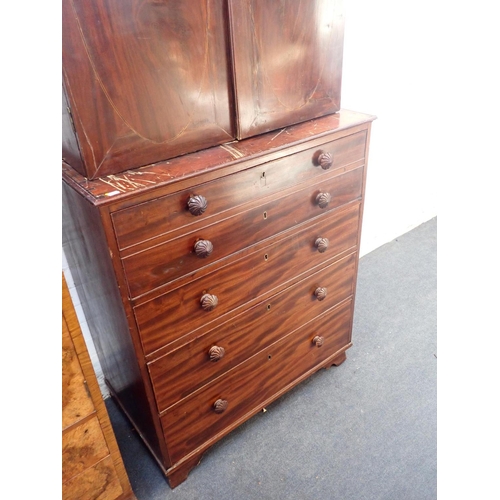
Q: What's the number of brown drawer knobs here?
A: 10